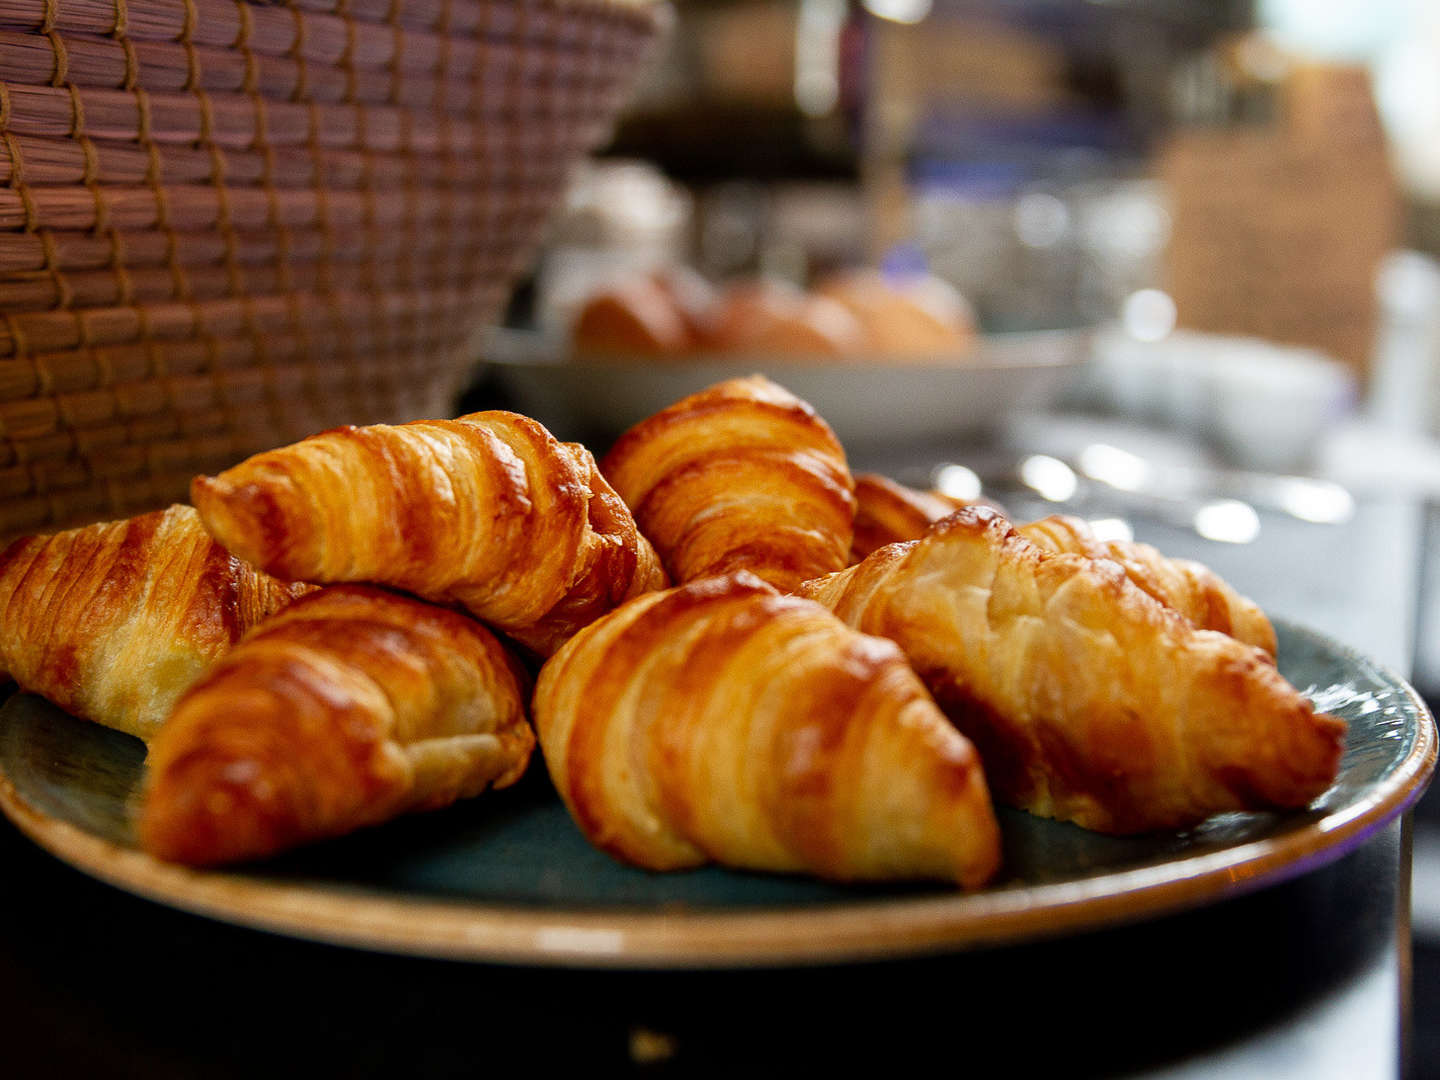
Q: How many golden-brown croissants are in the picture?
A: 8